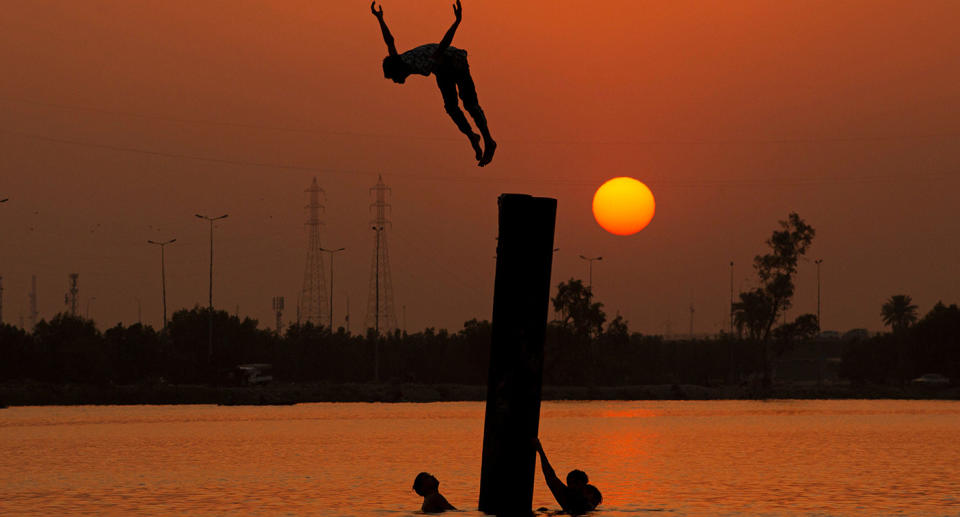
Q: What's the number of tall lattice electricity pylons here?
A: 2